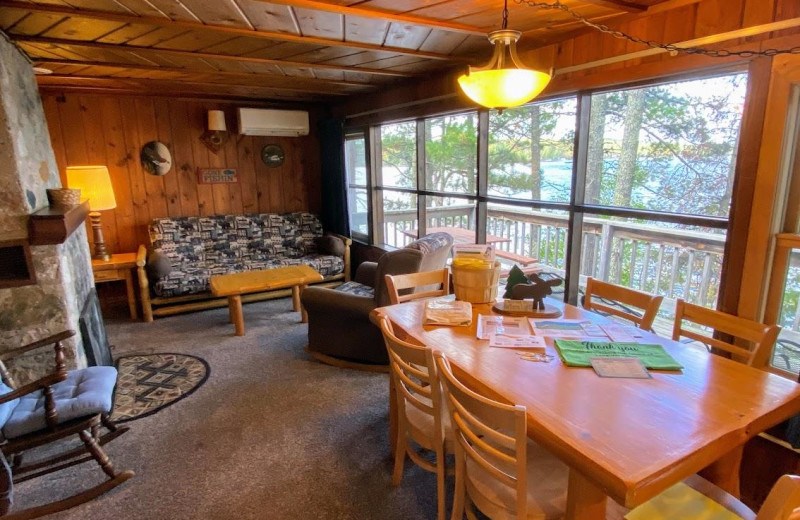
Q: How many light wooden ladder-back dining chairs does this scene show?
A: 6